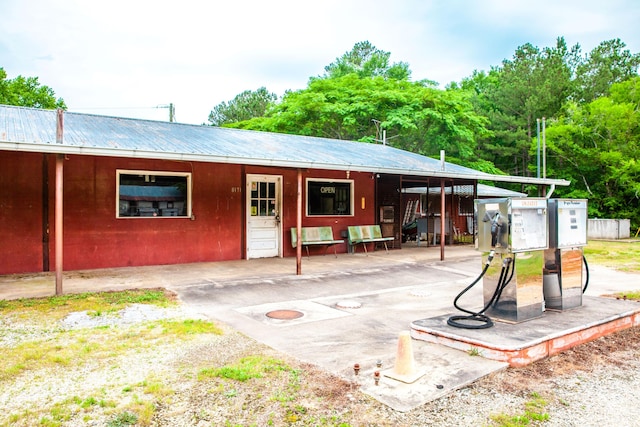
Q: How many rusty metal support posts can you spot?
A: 3